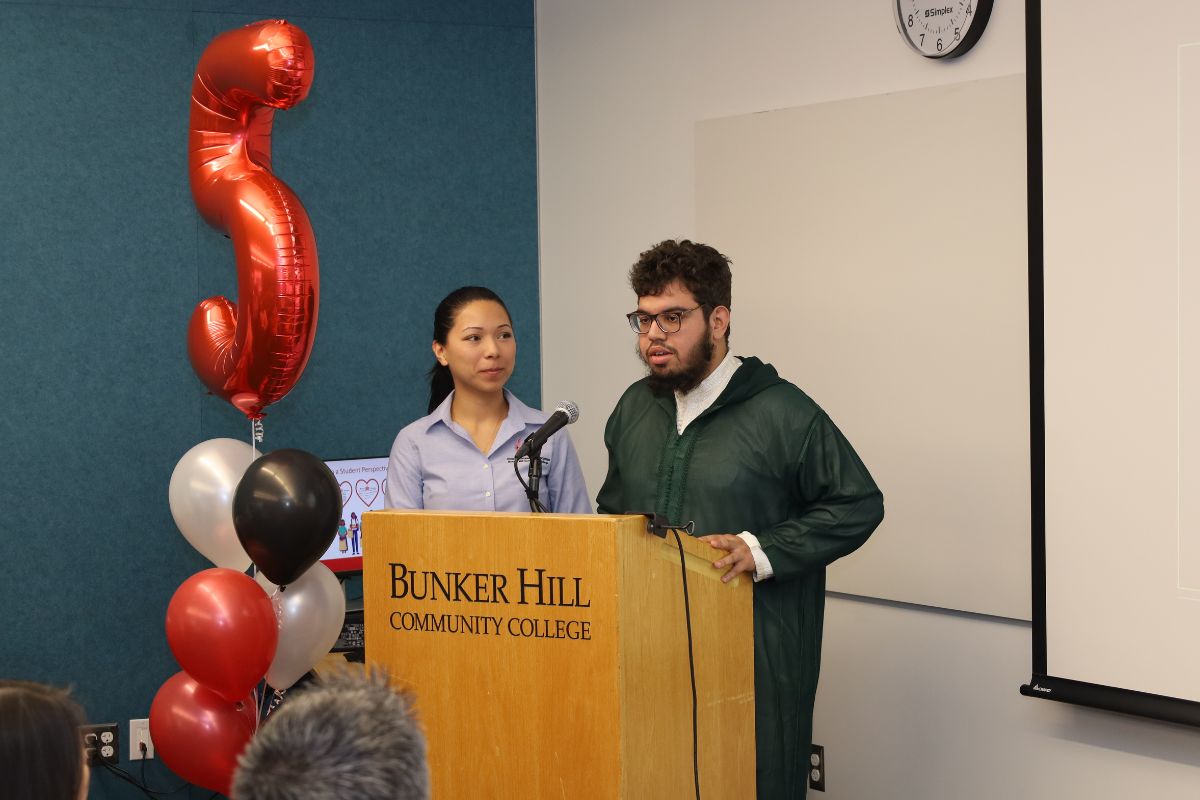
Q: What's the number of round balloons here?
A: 5